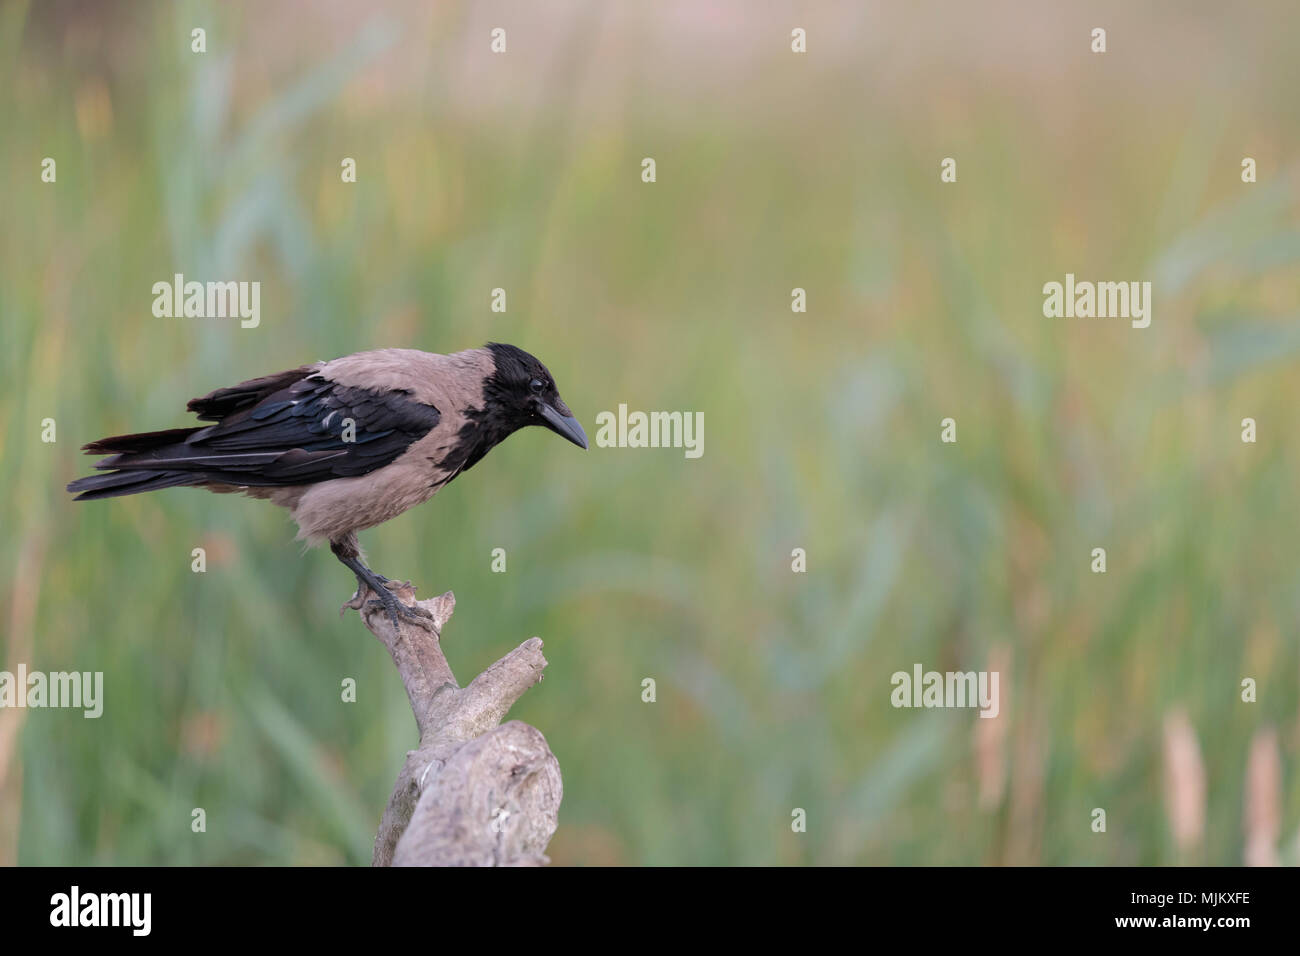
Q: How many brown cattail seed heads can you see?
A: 3